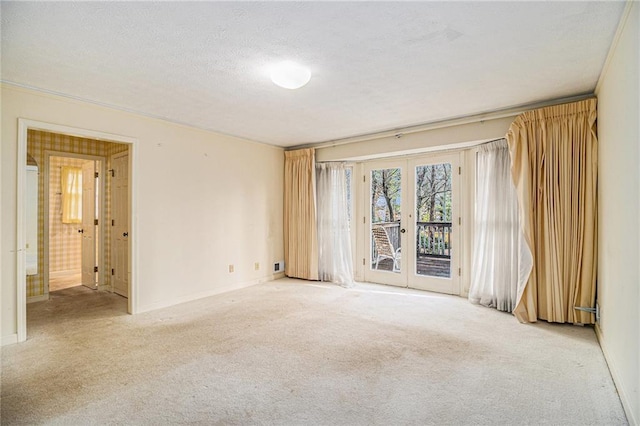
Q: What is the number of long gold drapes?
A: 2